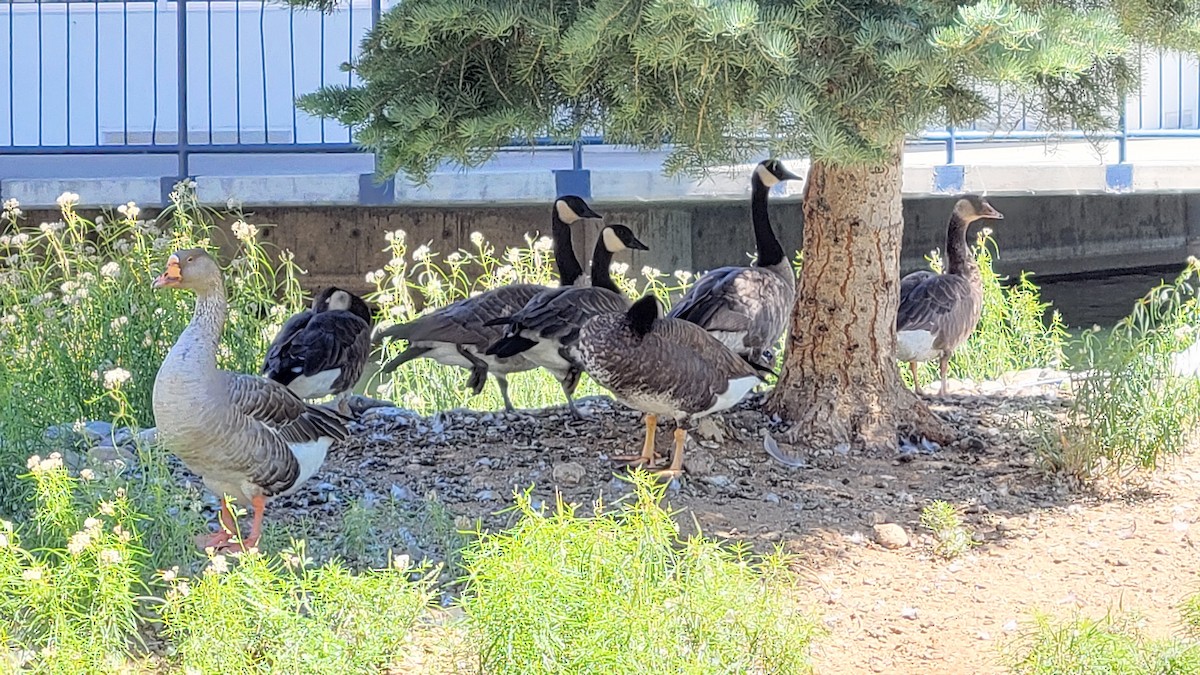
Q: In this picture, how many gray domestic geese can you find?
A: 1